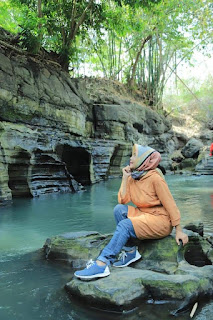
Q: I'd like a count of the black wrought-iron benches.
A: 0